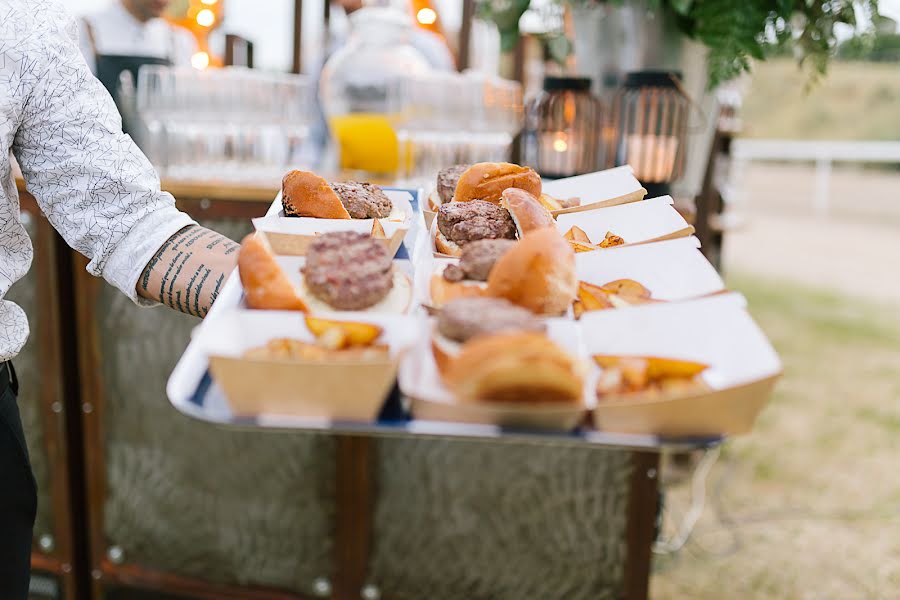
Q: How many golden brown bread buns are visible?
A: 6